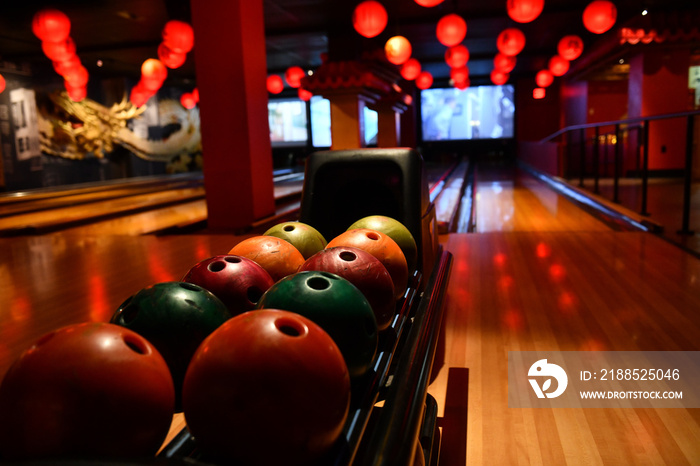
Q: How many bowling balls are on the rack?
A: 10